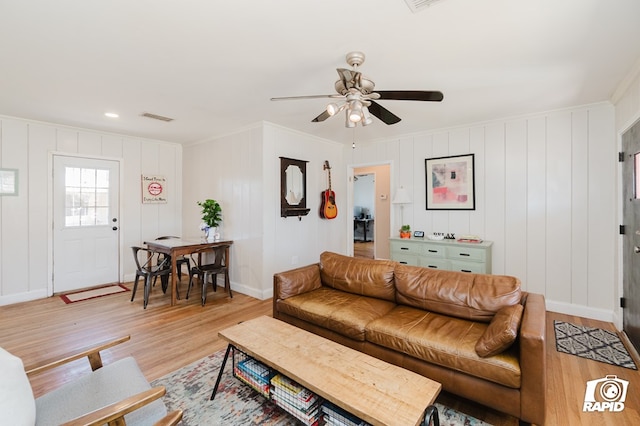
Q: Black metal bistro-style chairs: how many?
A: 3